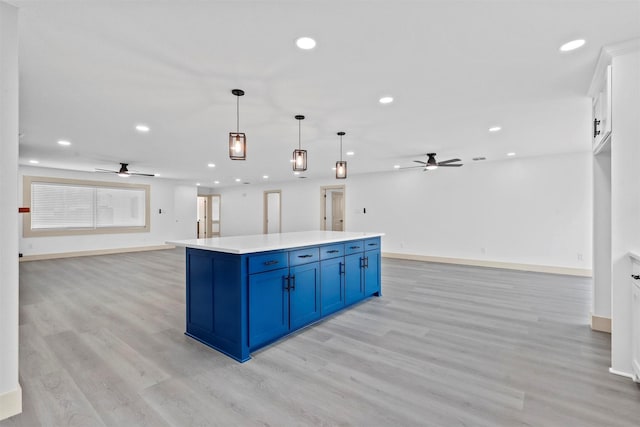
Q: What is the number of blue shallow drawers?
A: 5